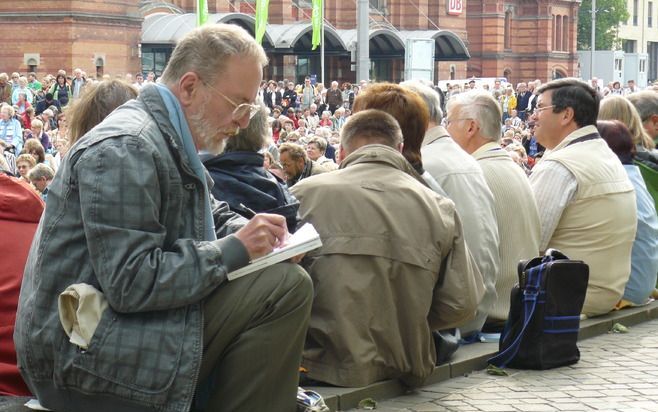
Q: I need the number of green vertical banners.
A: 3